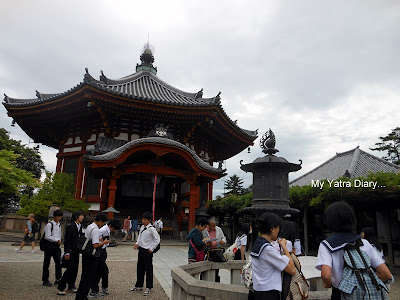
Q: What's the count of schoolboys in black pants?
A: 5